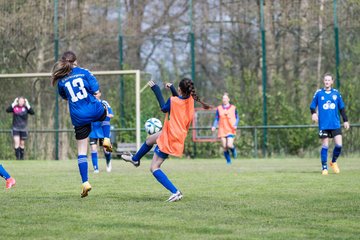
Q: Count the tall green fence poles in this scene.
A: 5